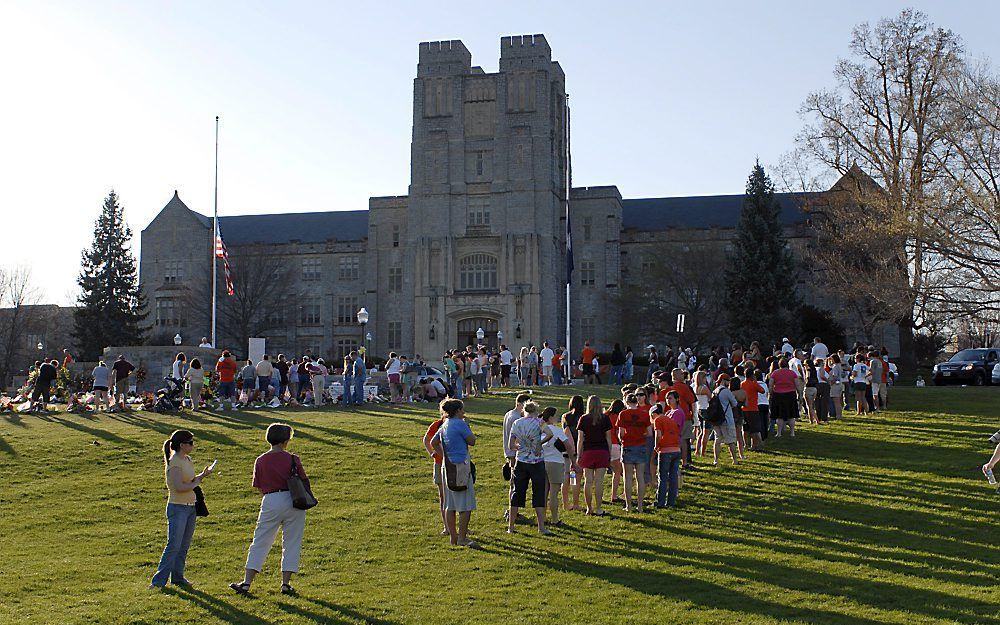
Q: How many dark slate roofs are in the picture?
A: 2